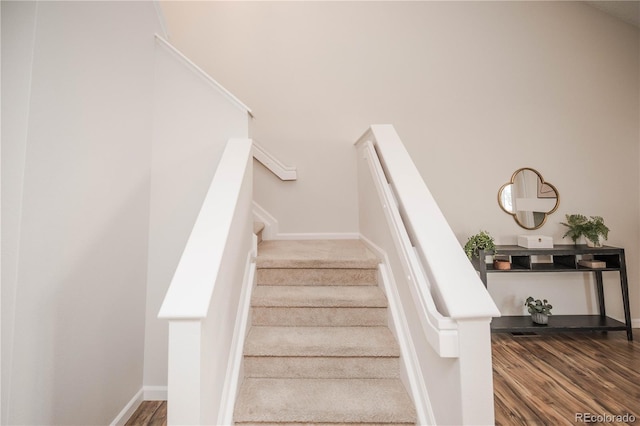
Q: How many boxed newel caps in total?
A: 2